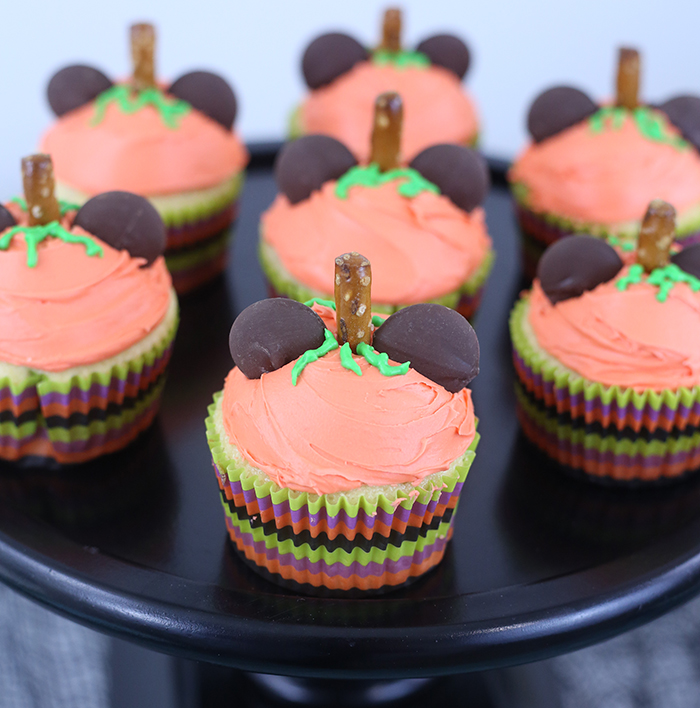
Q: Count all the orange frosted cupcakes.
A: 7